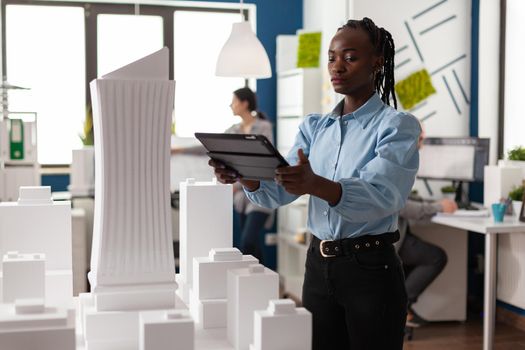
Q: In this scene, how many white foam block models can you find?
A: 9